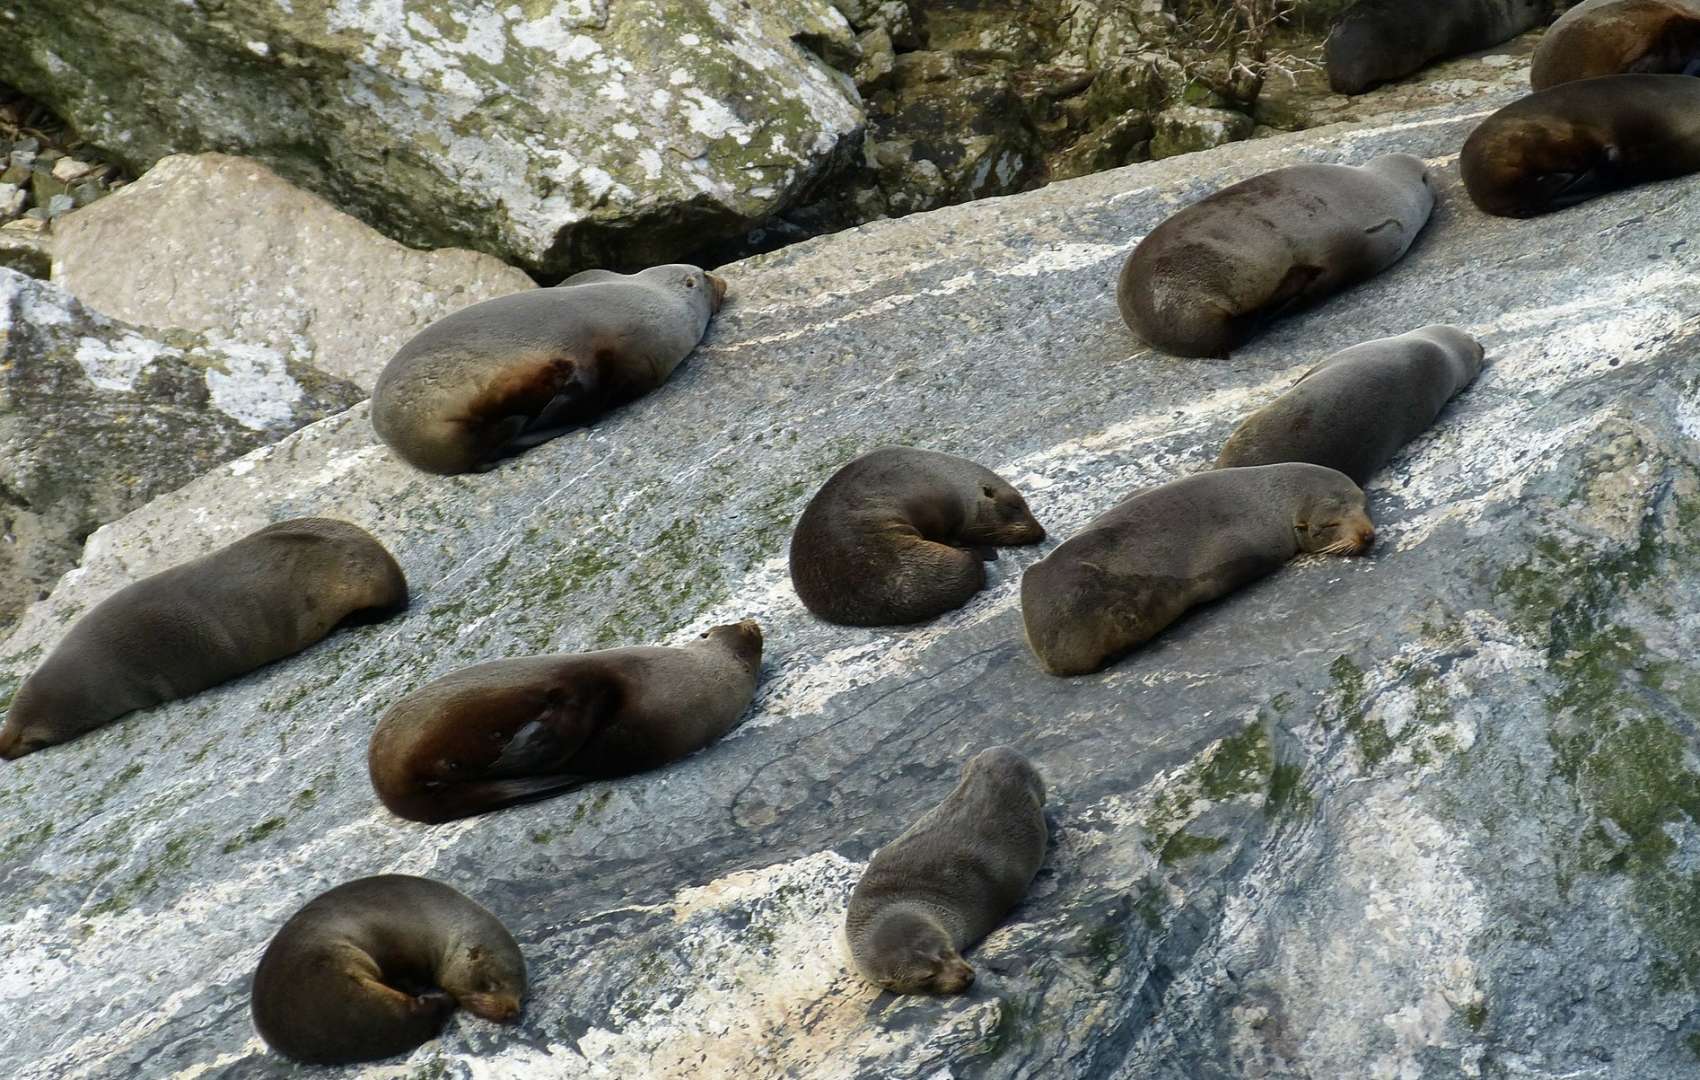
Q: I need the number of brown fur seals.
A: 12